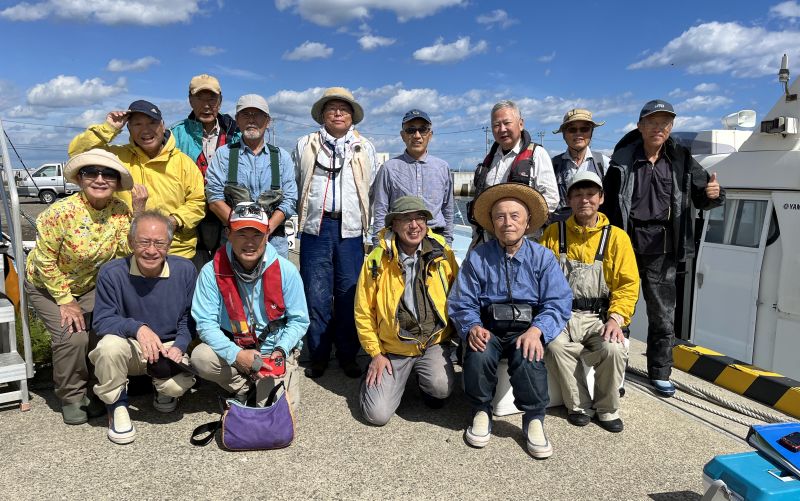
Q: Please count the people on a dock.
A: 14